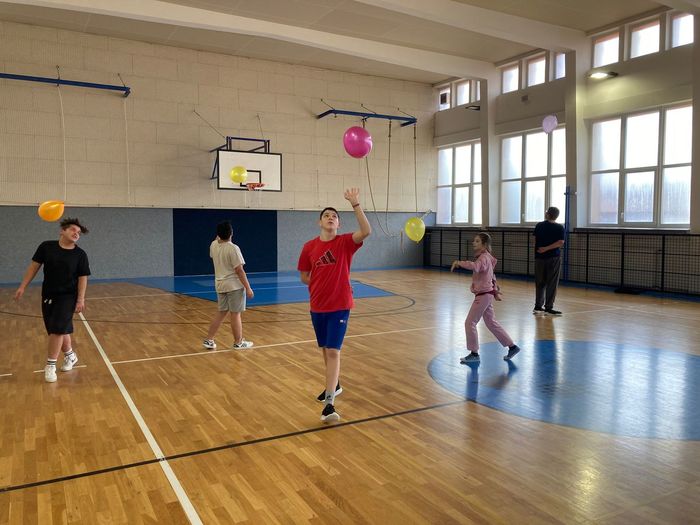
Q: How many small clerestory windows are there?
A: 9